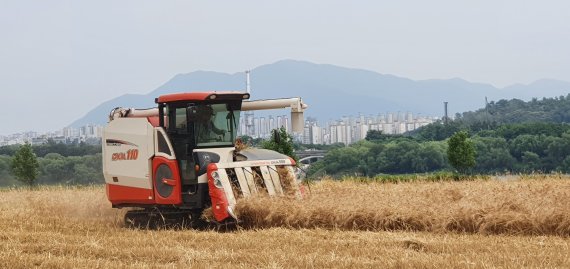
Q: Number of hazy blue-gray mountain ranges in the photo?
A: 1